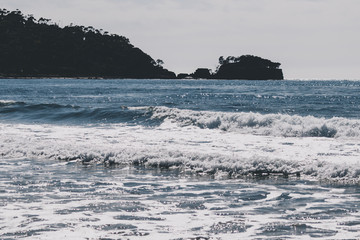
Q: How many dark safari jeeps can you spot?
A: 0